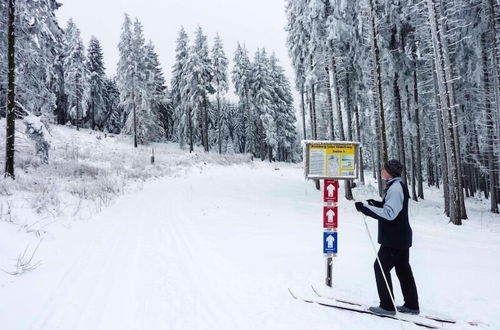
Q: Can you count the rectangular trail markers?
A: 3